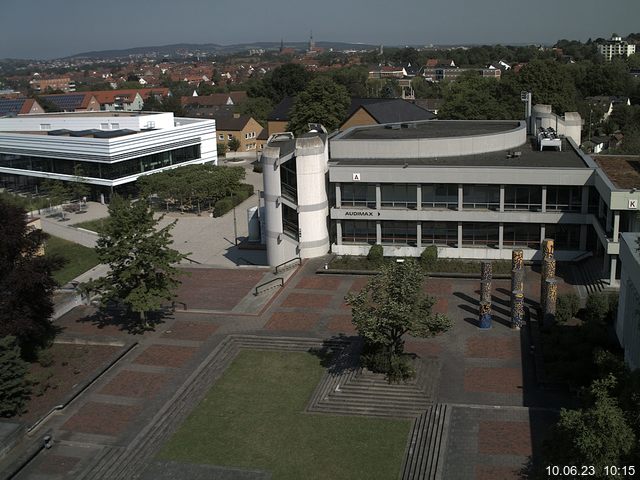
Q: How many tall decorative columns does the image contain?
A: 3